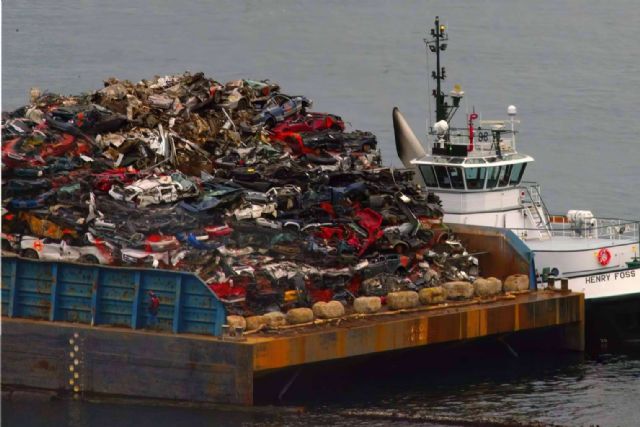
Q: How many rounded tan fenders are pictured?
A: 11